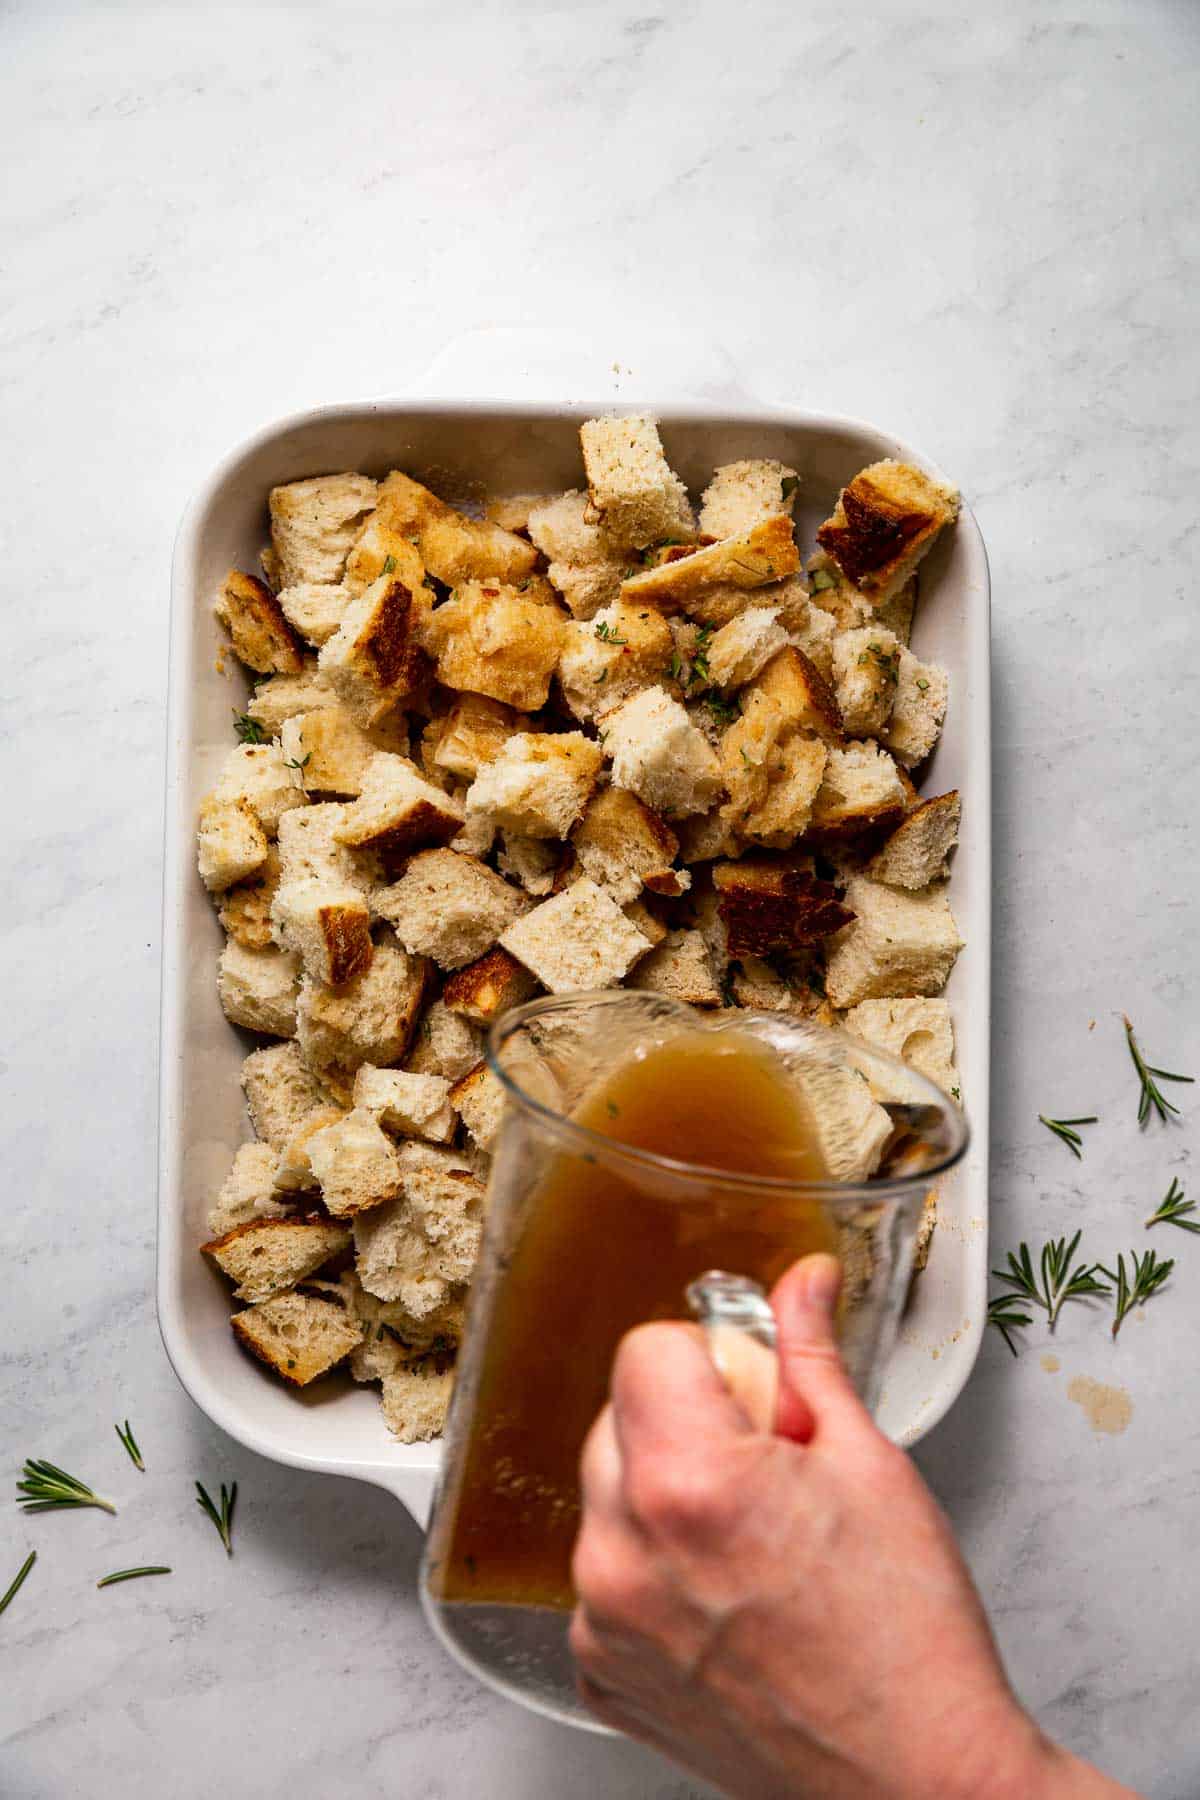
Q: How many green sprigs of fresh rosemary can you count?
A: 11